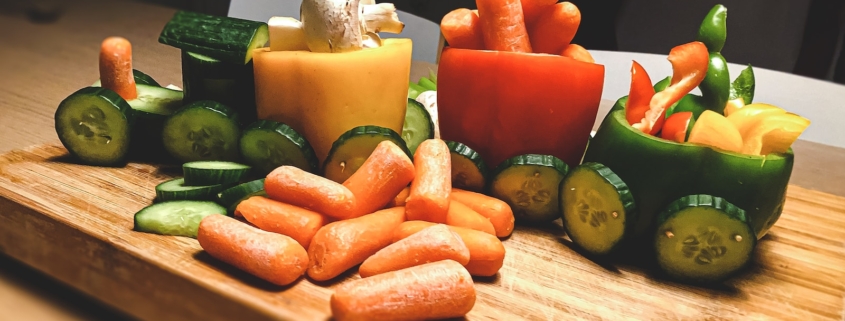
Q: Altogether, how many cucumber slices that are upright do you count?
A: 9